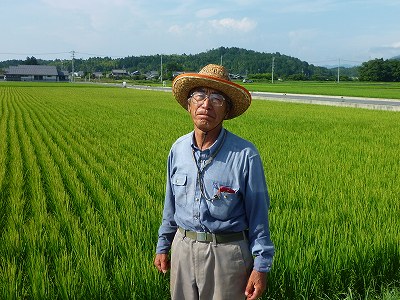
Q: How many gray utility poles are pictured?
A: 5